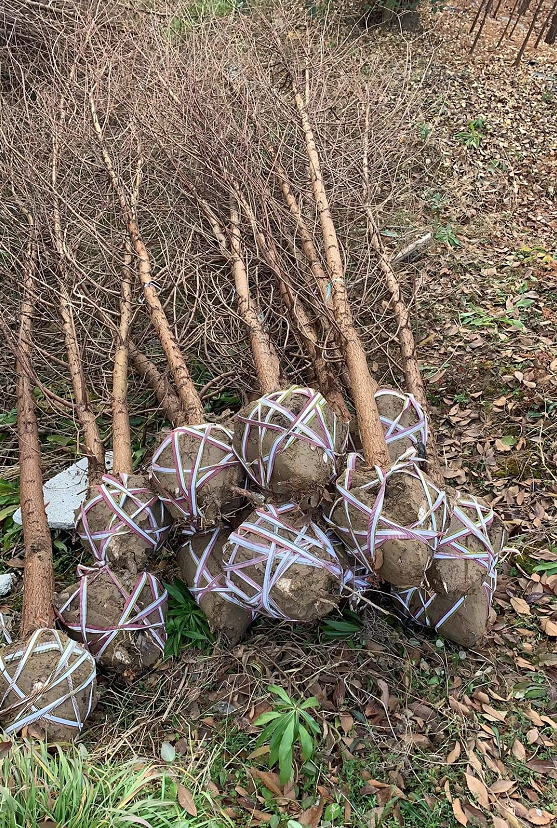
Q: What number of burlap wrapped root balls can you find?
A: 11